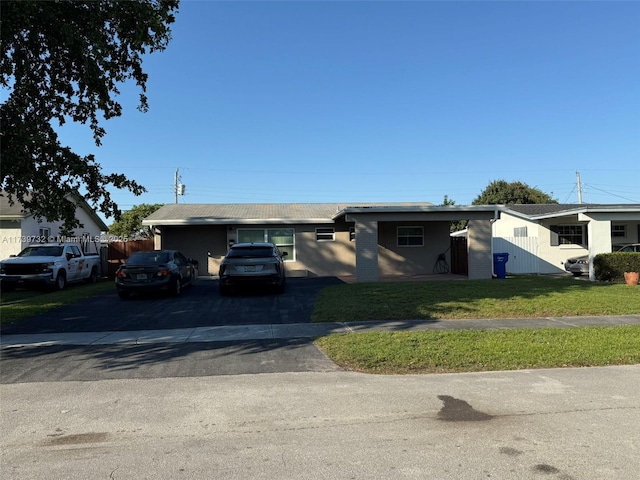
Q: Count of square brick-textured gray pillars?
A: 2